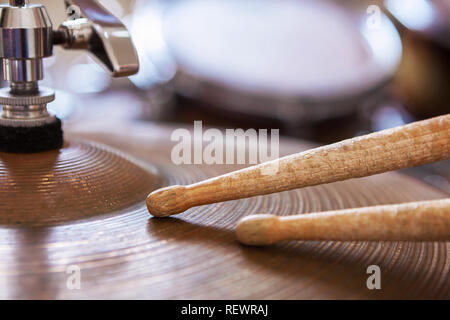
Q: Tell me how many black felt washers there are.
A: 1